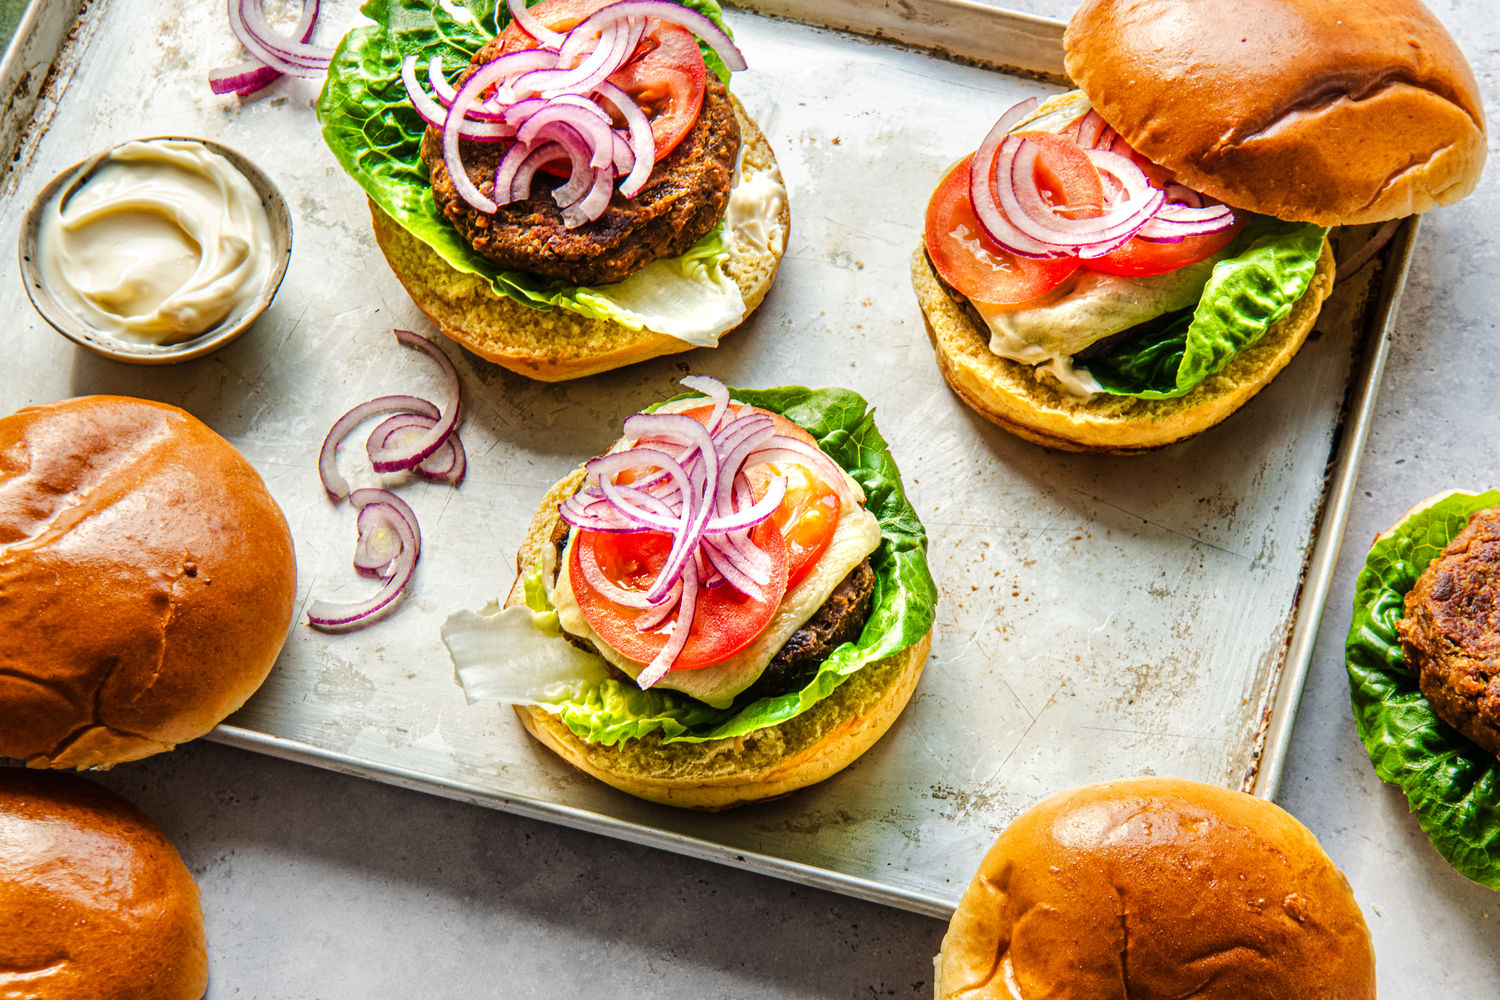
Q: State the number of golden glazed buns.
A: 4